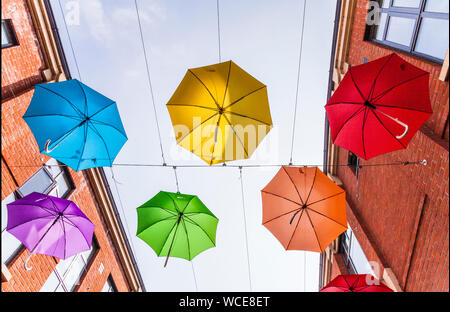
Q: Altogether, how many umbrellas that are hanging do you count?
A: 7